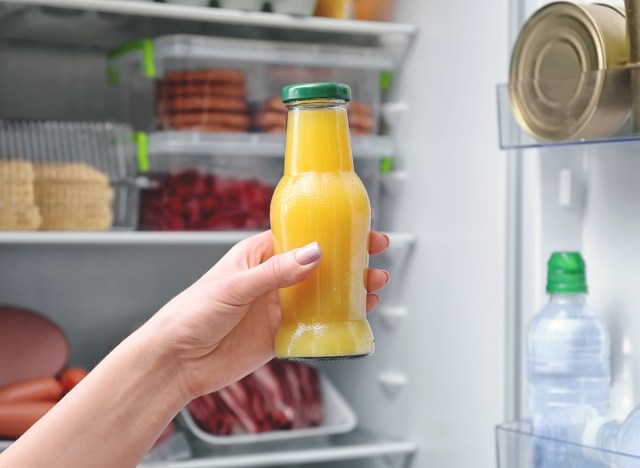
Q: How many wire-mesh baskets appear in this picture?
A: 0